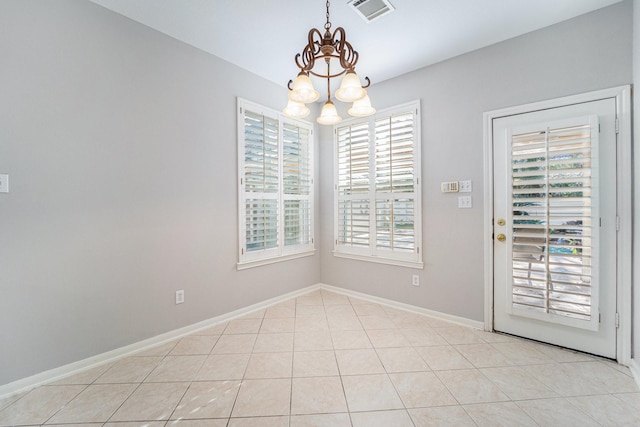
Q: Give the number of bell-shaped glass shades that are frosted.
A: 5